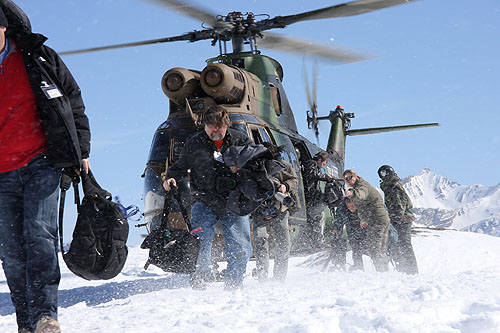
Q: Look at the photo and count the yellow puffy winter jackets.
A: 0